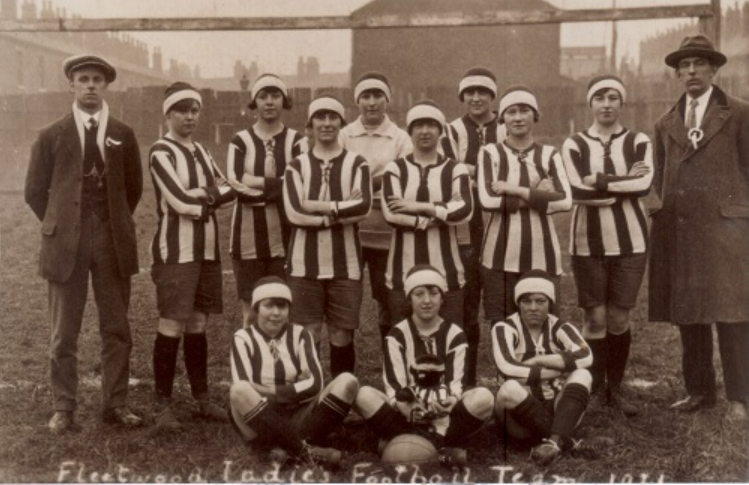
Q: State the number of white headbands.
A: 11